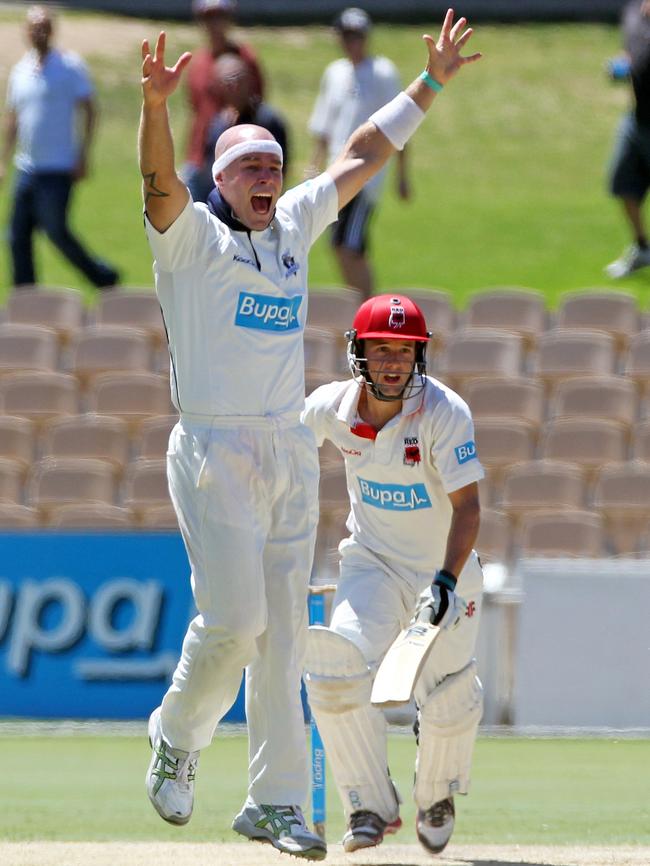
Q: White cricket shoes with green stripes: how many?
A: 2